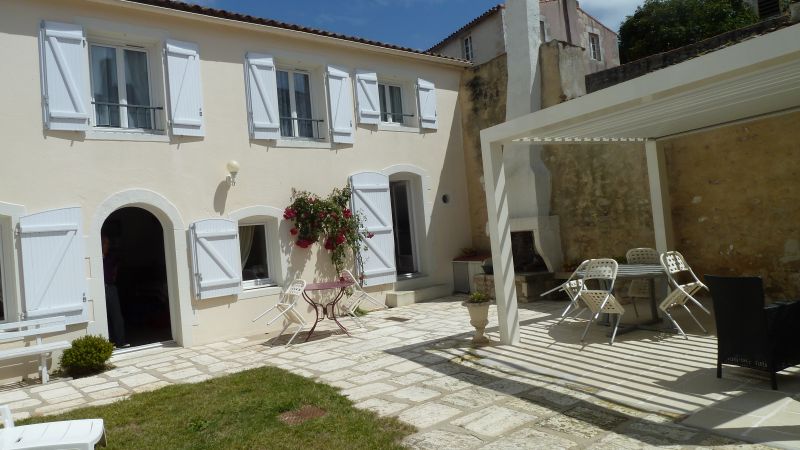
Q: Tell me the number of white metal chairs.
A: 6